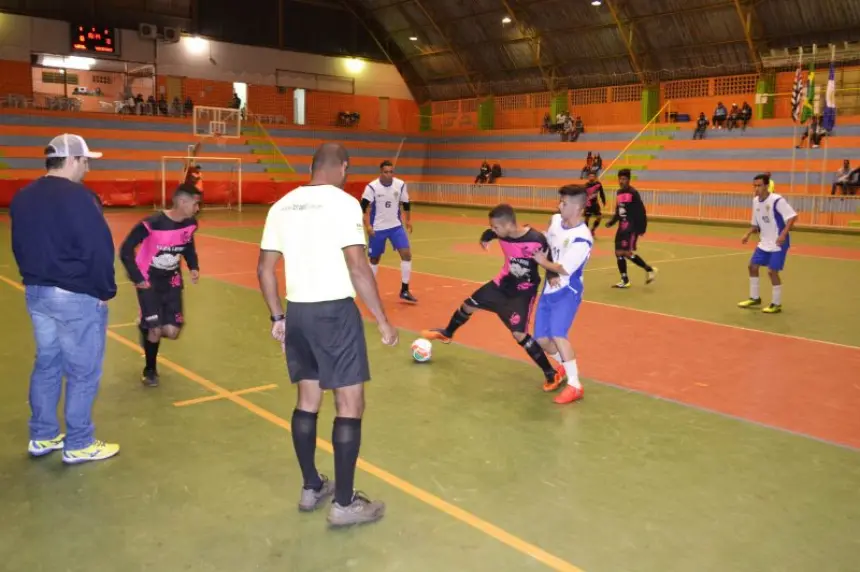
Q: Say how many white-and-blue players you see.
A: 3